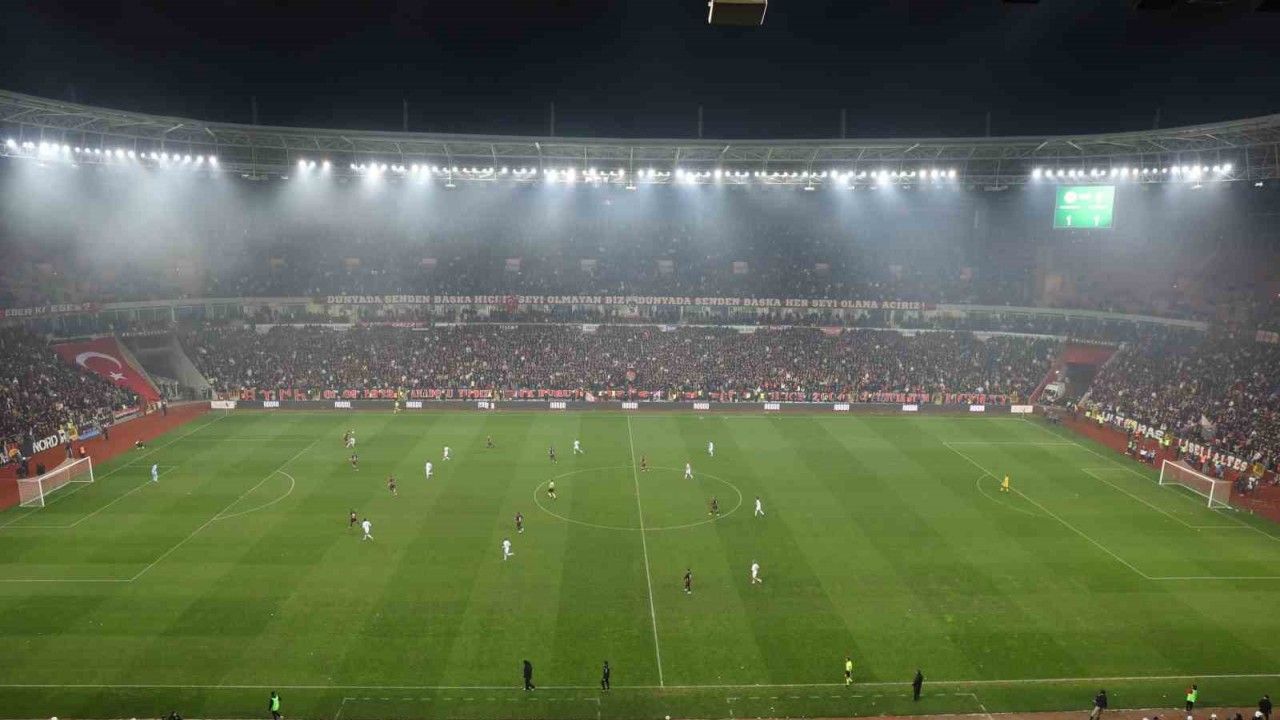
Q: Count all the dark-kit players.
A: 10